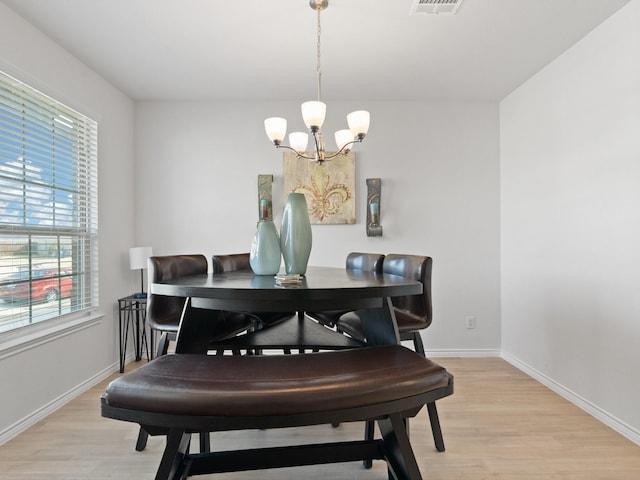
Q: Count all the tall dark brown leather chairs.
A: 4